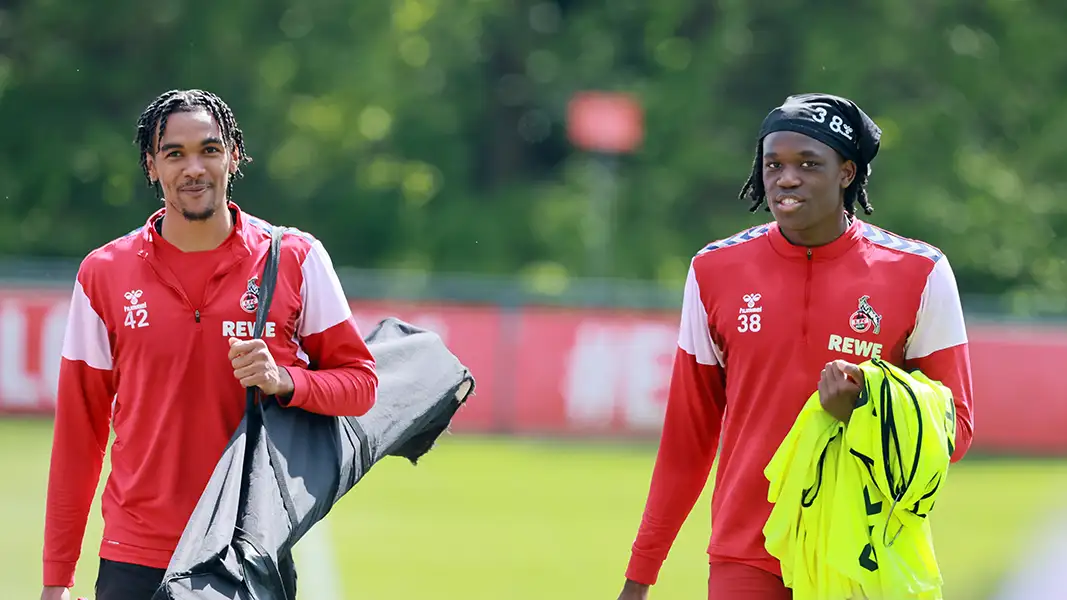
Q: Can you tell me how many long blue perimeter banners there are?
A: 0